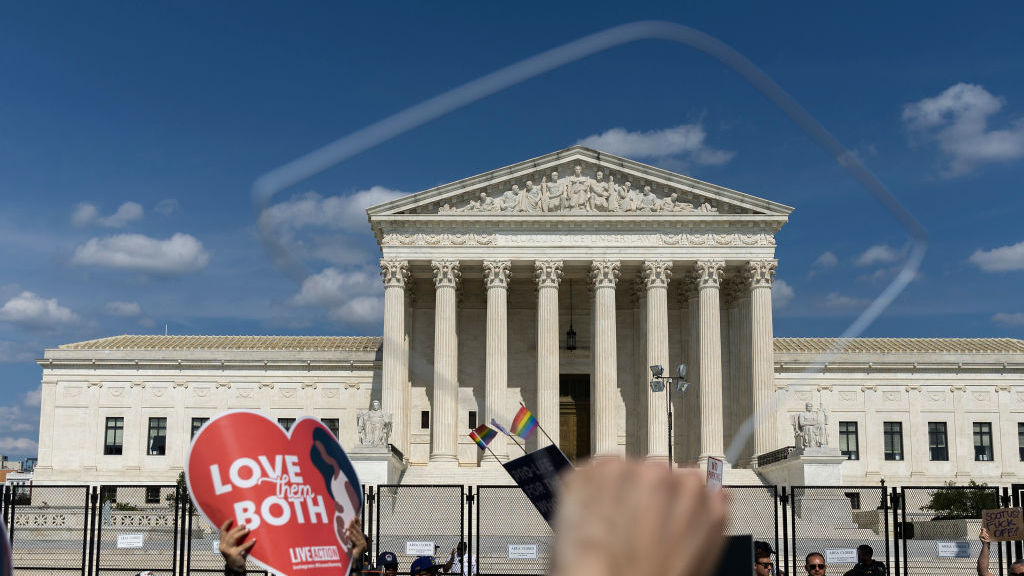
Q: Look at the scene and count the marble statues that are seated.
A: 2